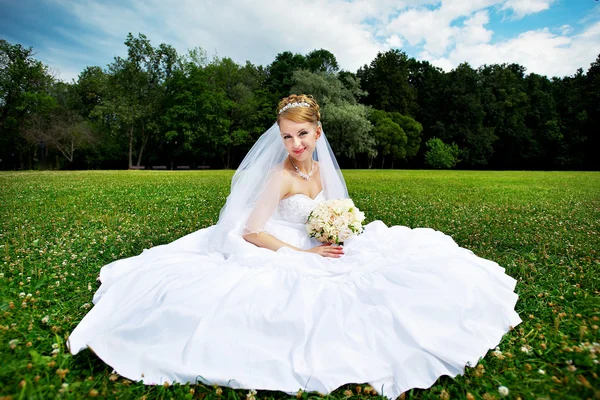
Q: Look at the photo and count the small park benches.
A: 4